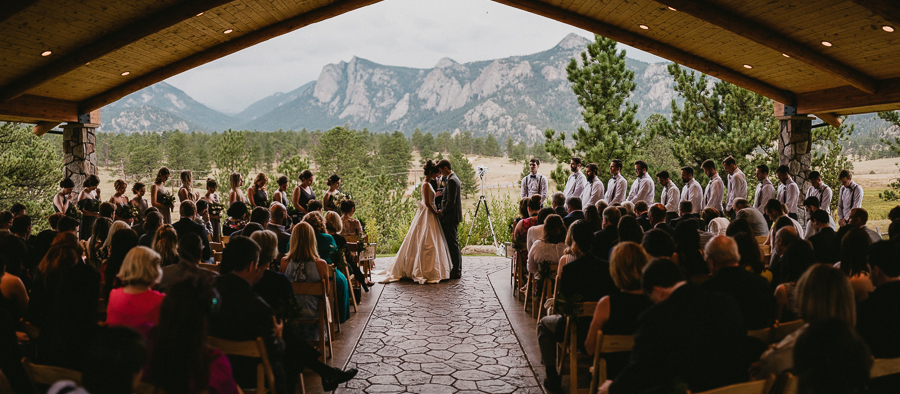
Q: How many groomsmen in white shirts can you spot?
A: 13